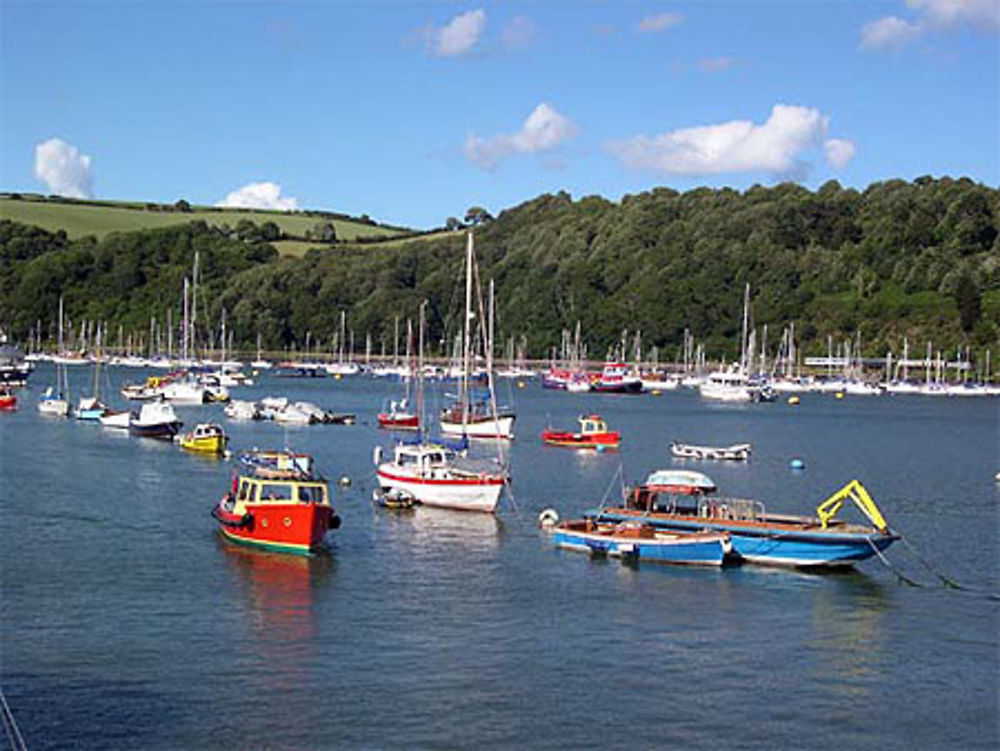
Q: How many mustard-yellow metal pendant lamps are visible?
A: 0